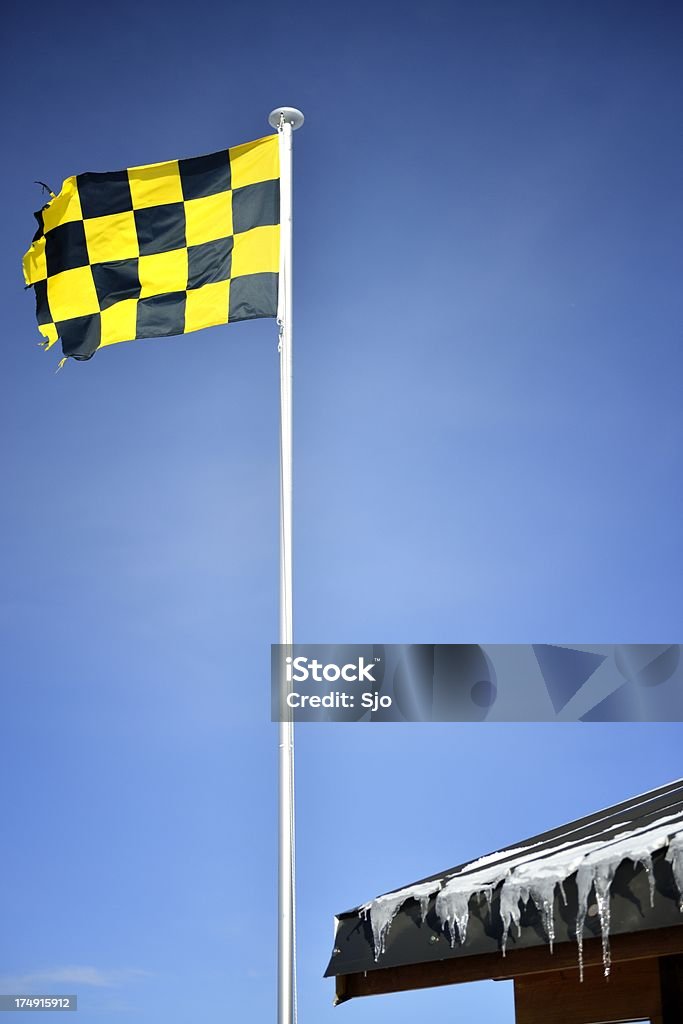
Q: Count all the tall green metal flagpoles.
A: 0